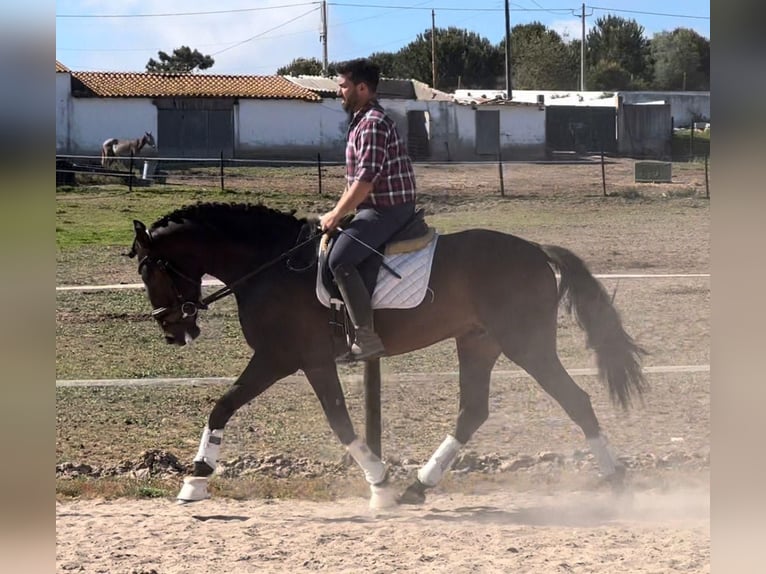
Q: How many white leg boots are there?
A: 4